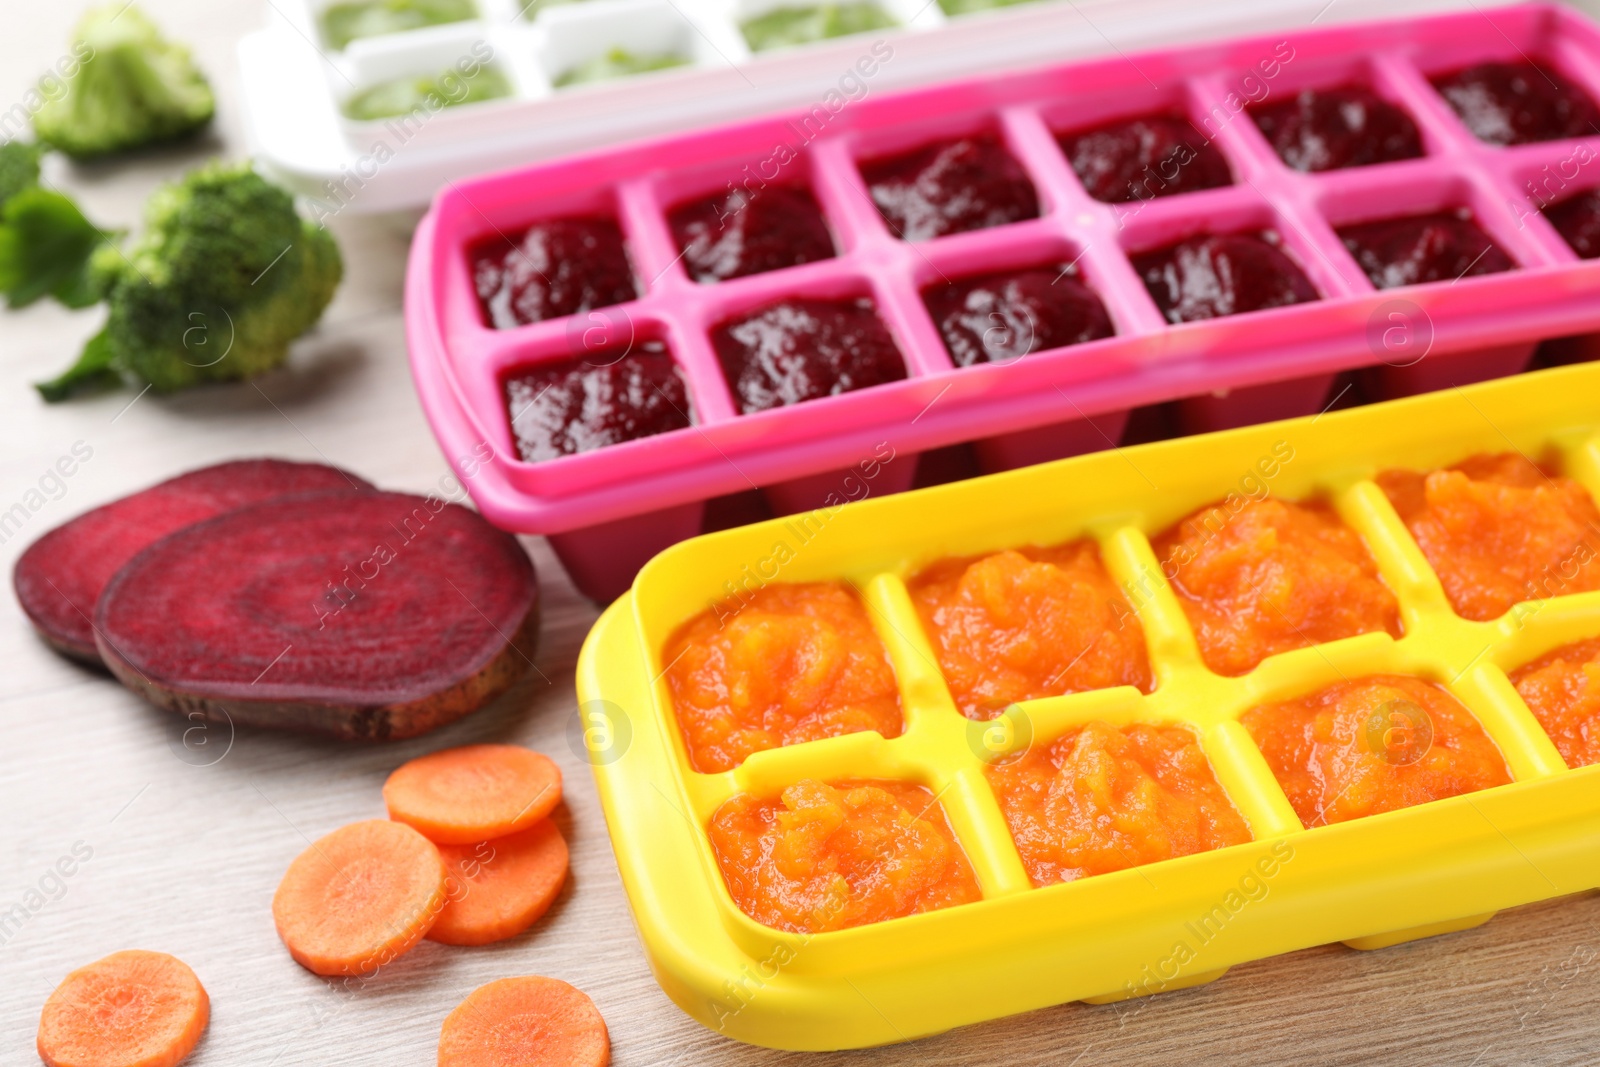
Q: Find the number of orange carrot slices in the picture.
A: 5